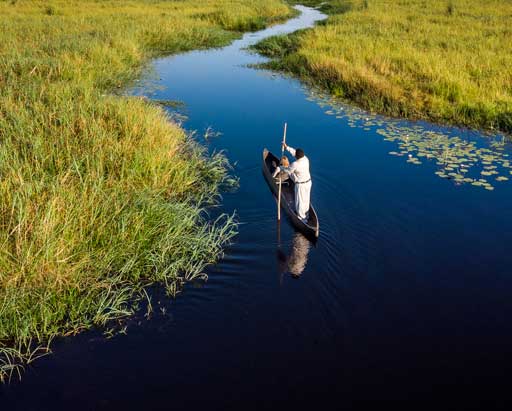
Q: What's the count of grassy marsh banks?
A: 2